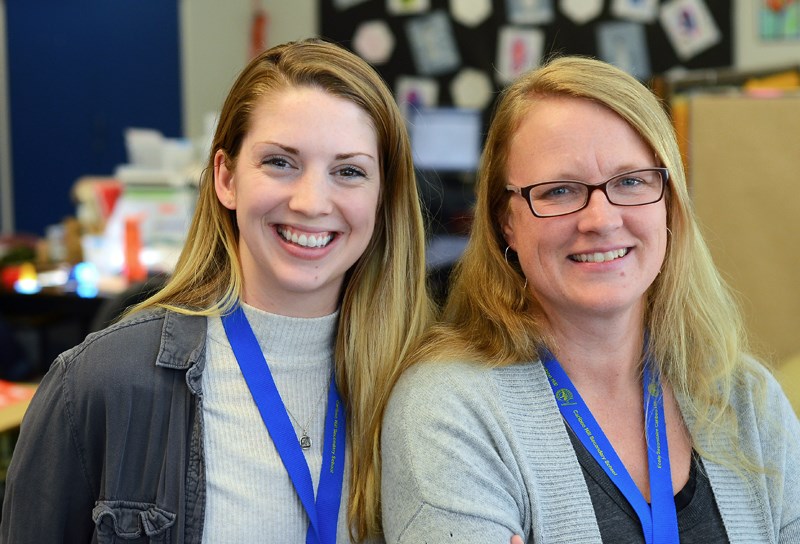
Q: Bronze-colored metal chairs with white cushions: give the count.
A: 0